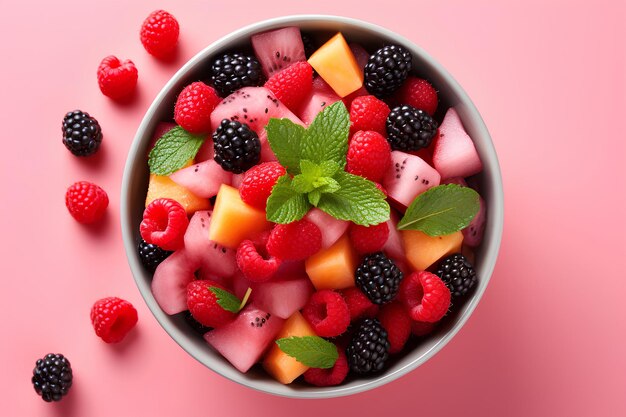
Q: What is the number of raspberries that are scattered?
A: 4